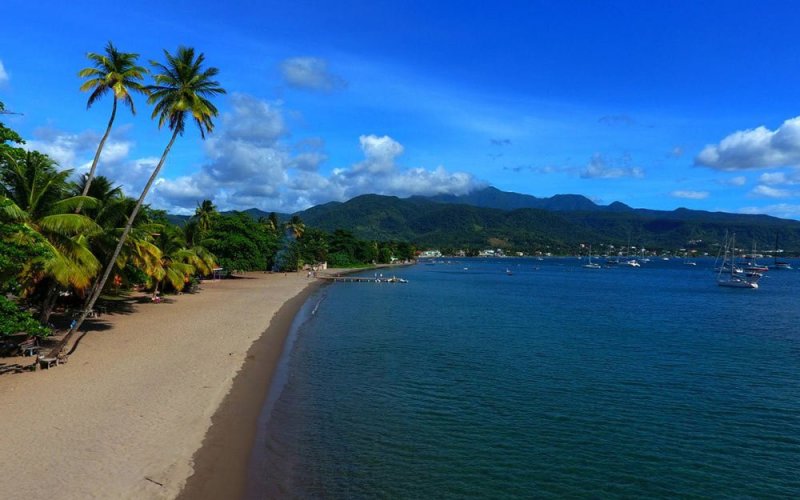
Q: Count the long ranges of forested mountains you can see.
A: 1